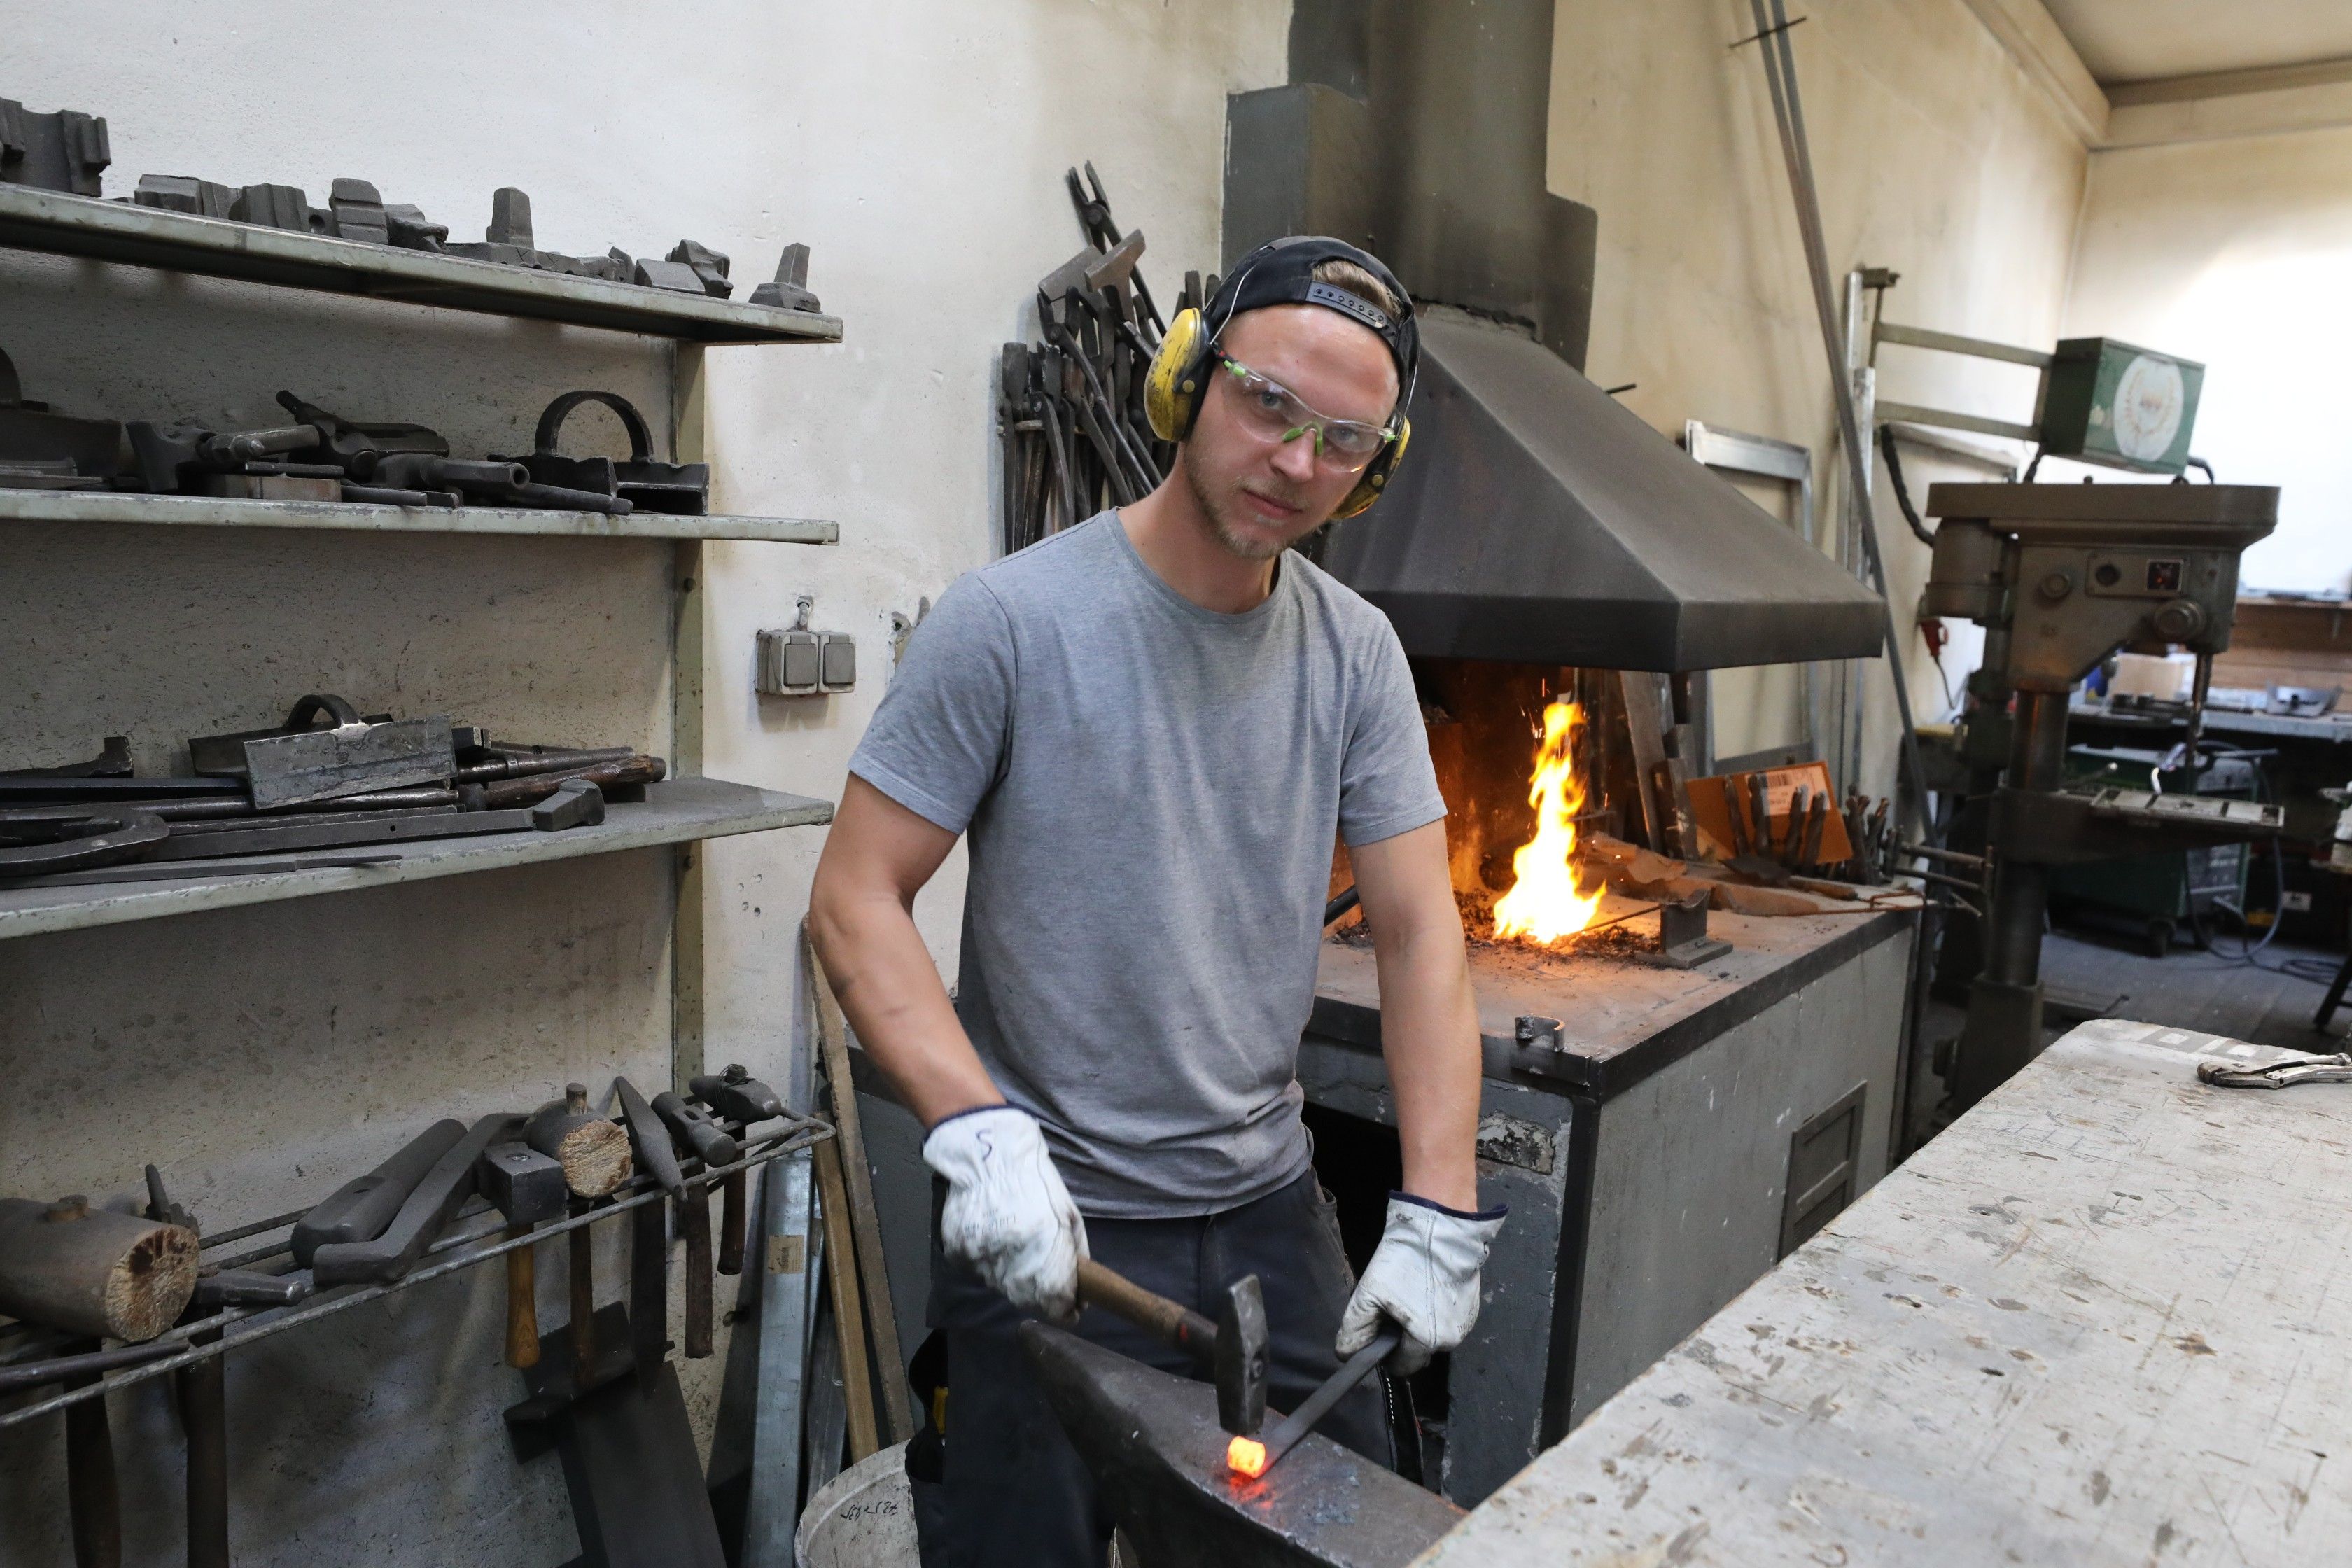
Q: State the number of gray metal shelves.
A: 3